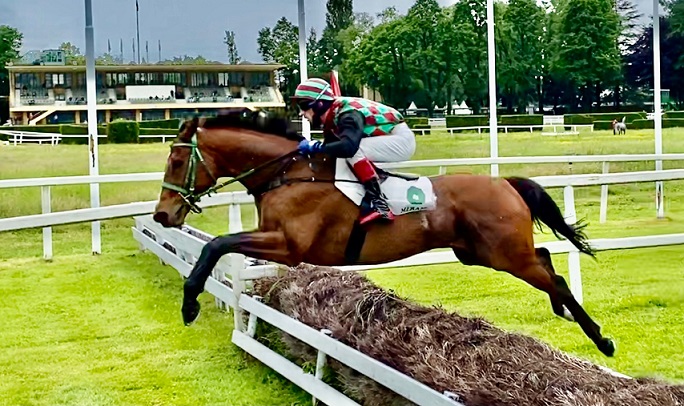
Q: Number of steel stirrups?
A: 1